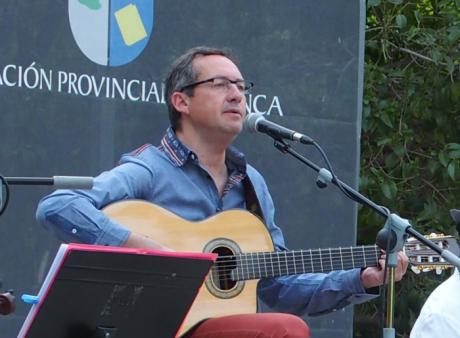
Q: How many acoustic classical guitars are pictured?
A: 1